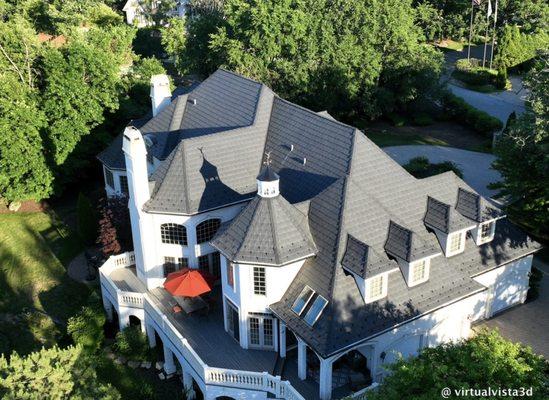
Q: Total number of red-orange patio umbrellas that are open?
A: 1